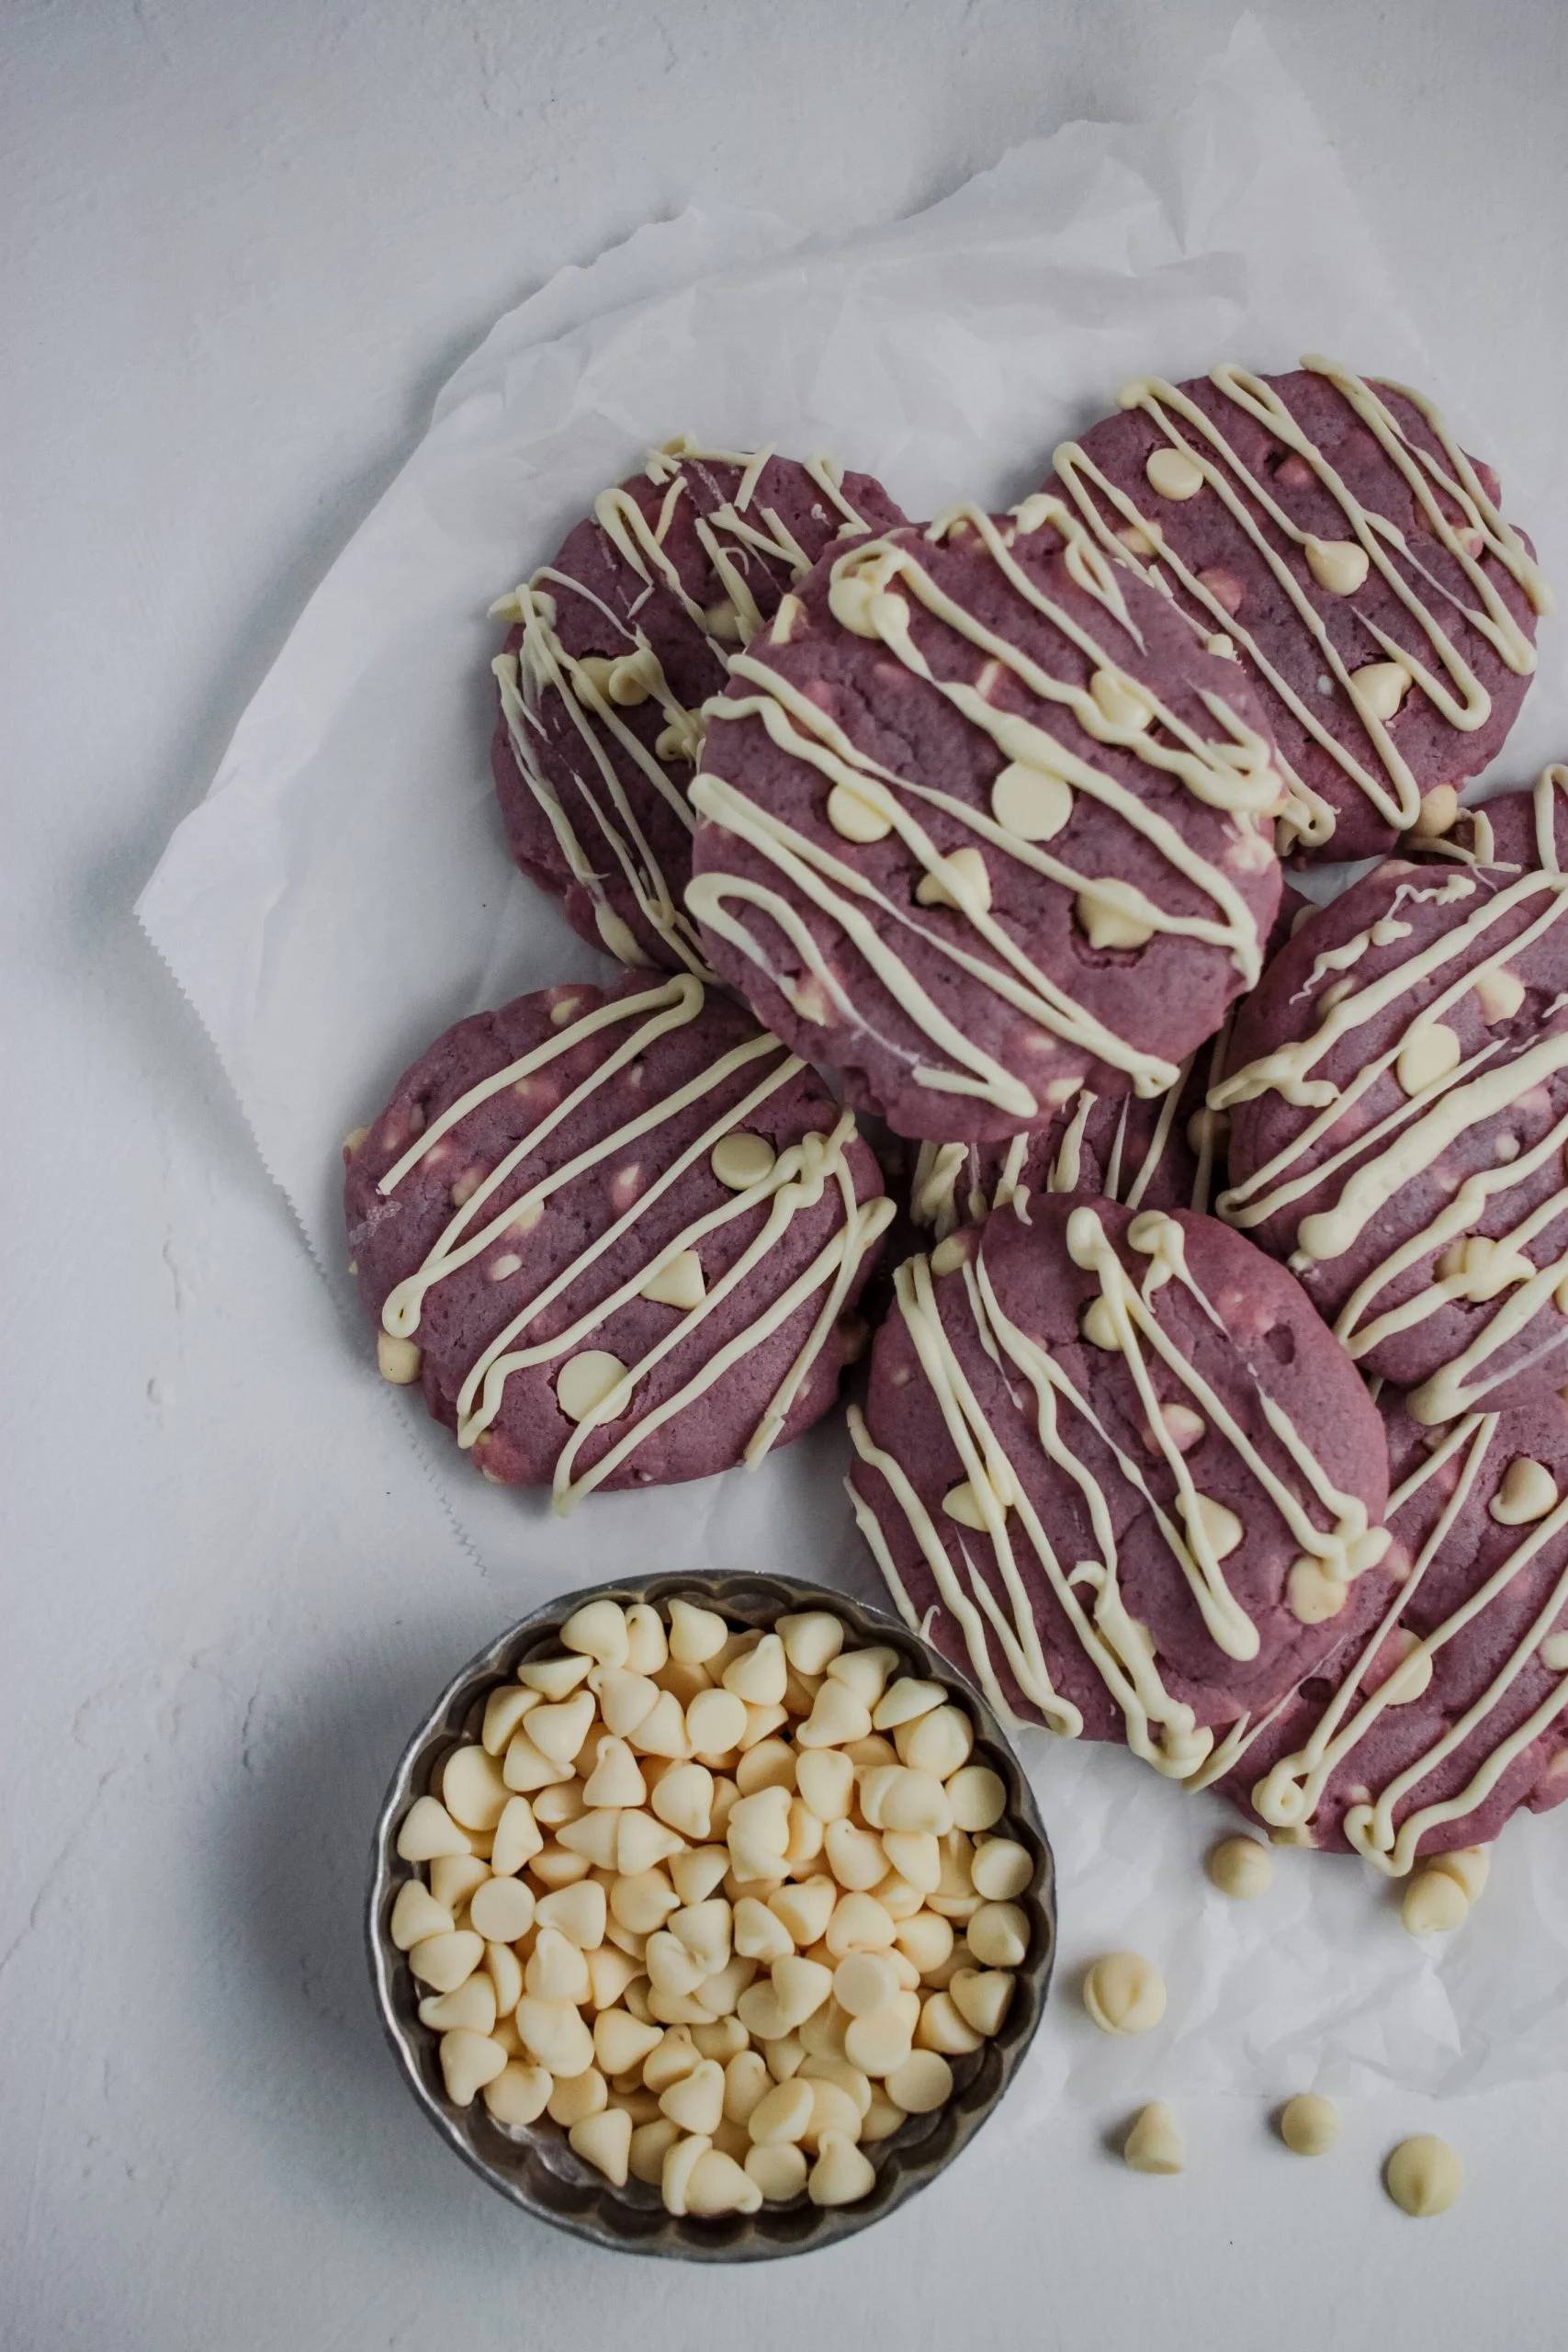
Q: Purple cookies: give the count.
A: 9